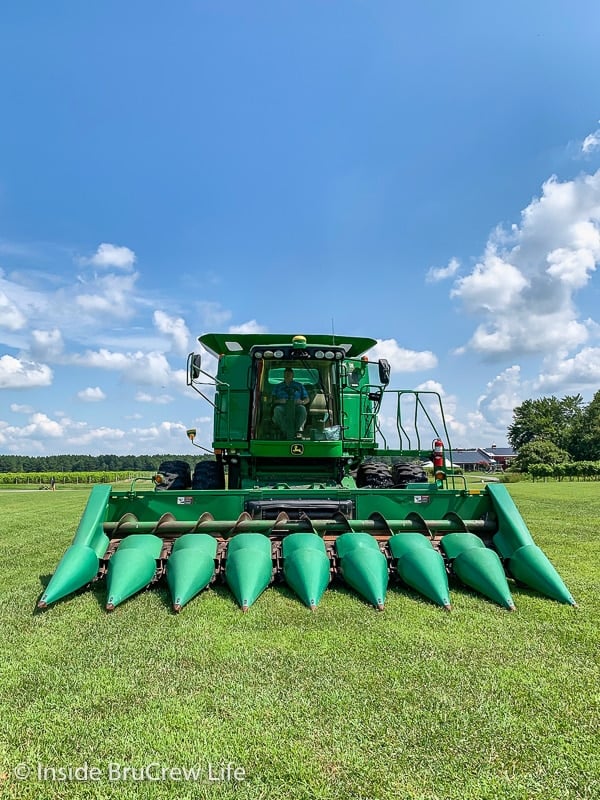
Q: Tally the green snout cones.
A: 9